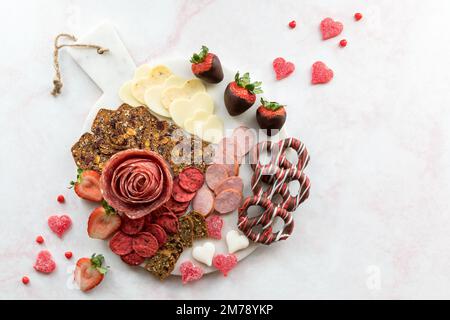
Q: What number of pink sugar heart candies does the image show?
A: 8